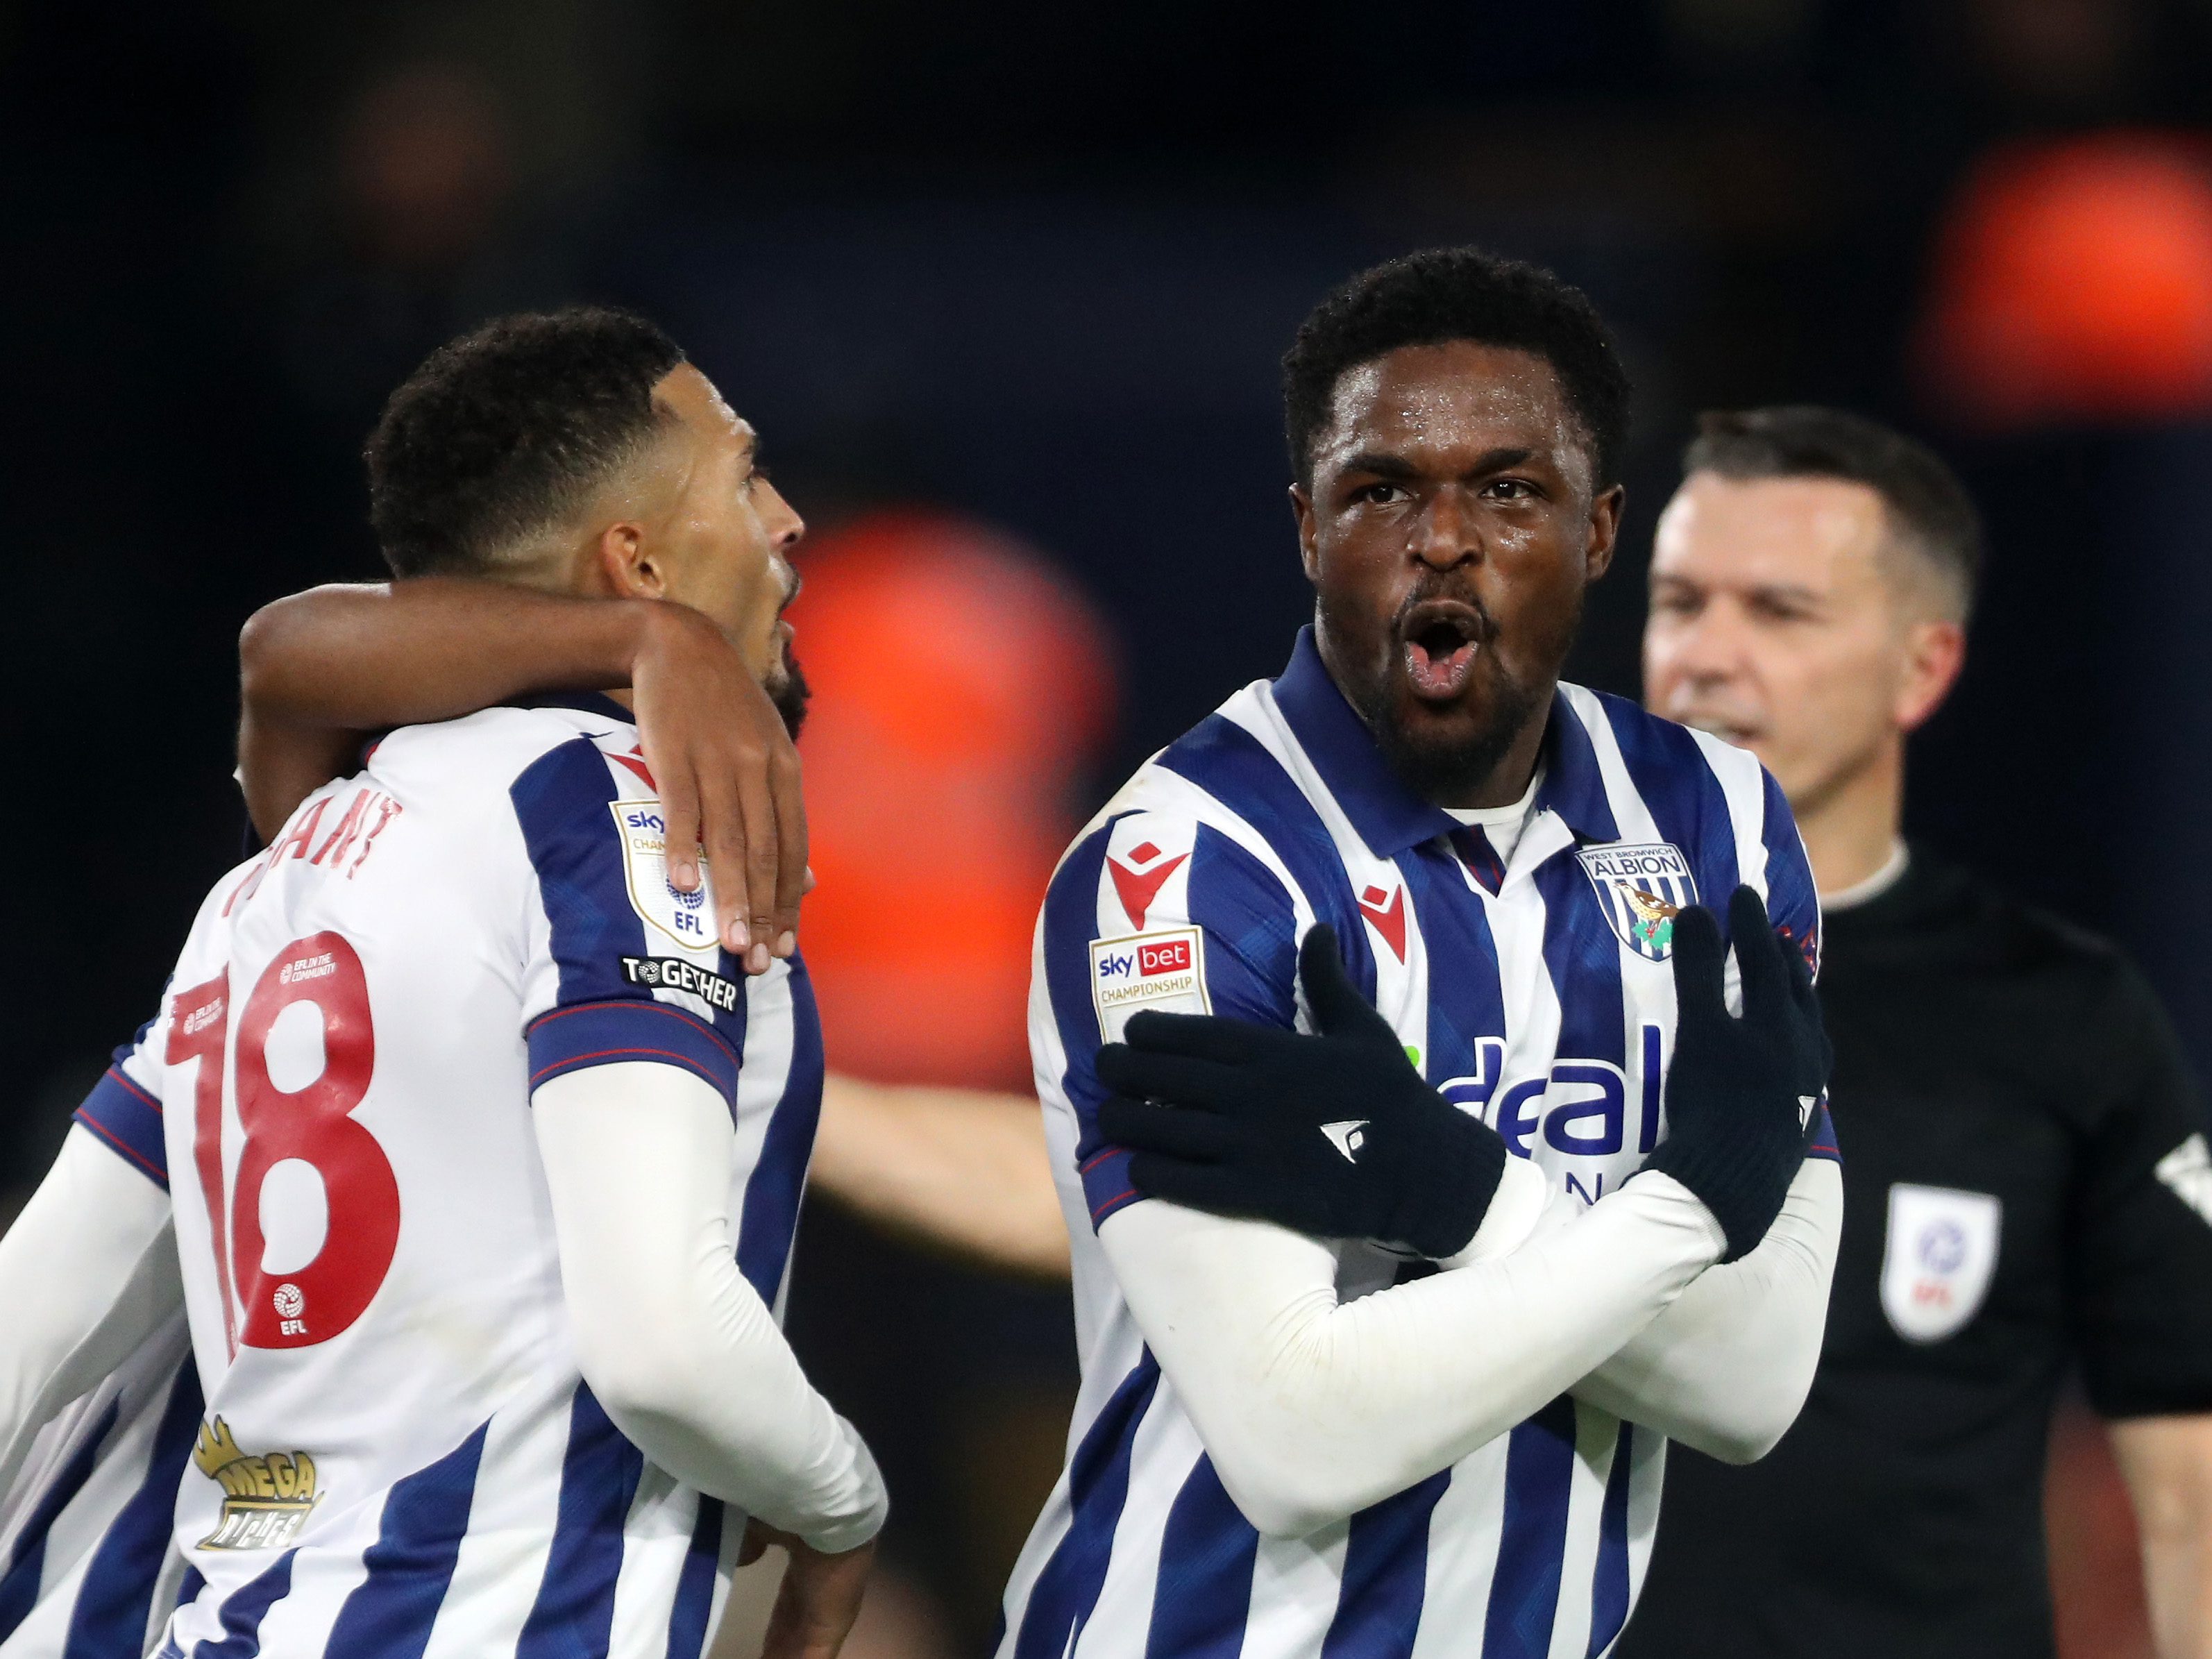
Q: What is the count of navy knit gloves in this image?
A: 2